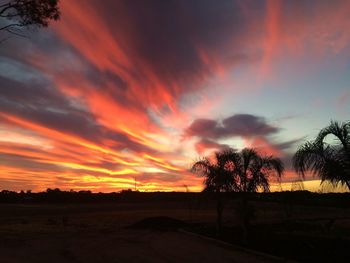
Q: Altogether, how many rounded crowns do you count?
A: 3